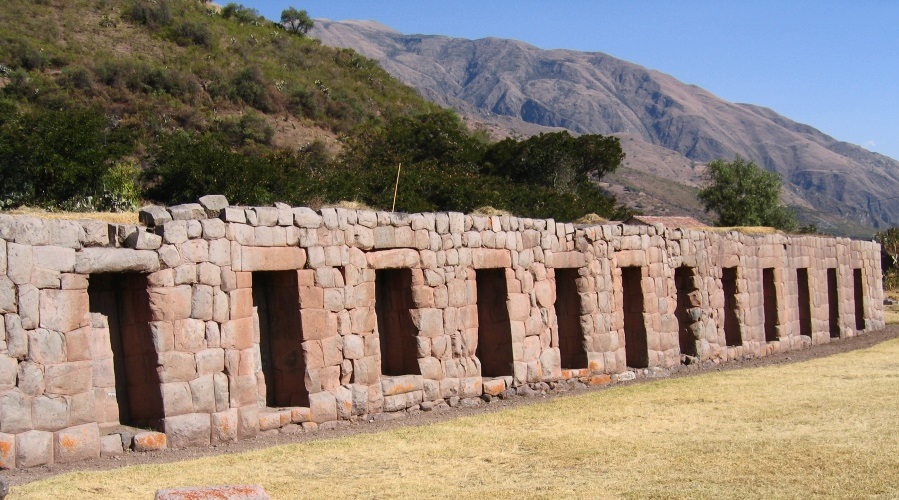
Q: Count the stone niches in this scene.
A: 12